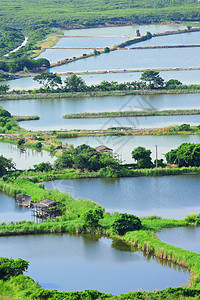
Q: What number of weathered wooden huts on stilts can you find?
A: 2